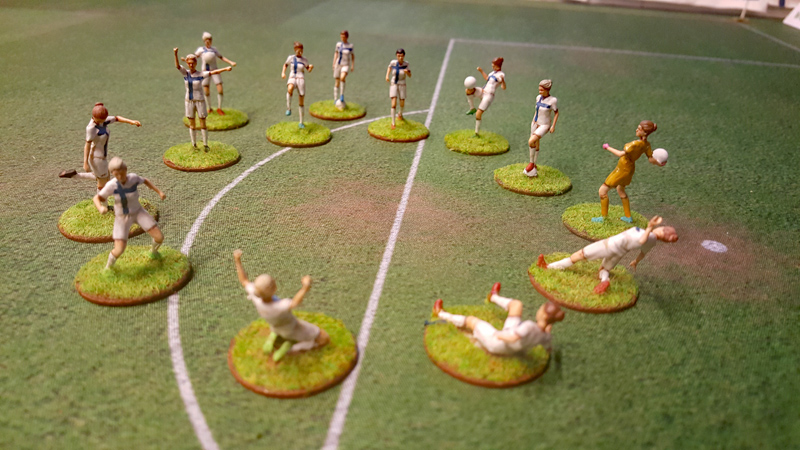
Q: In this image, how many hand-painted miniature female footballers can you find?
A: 13